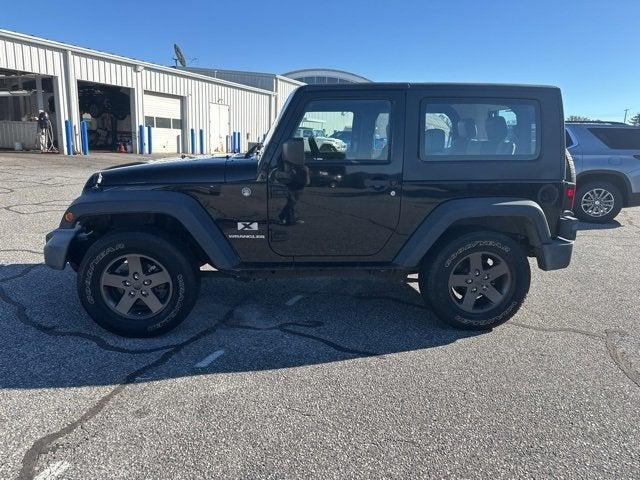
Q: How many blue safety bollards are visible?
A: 8